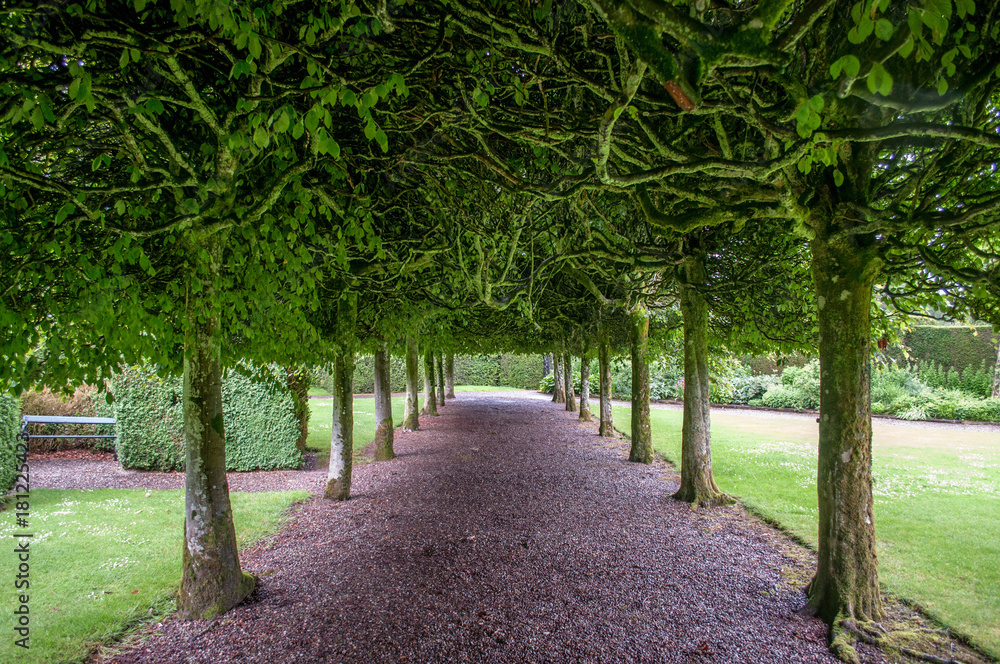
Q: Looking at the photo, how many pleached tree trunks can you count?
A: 14